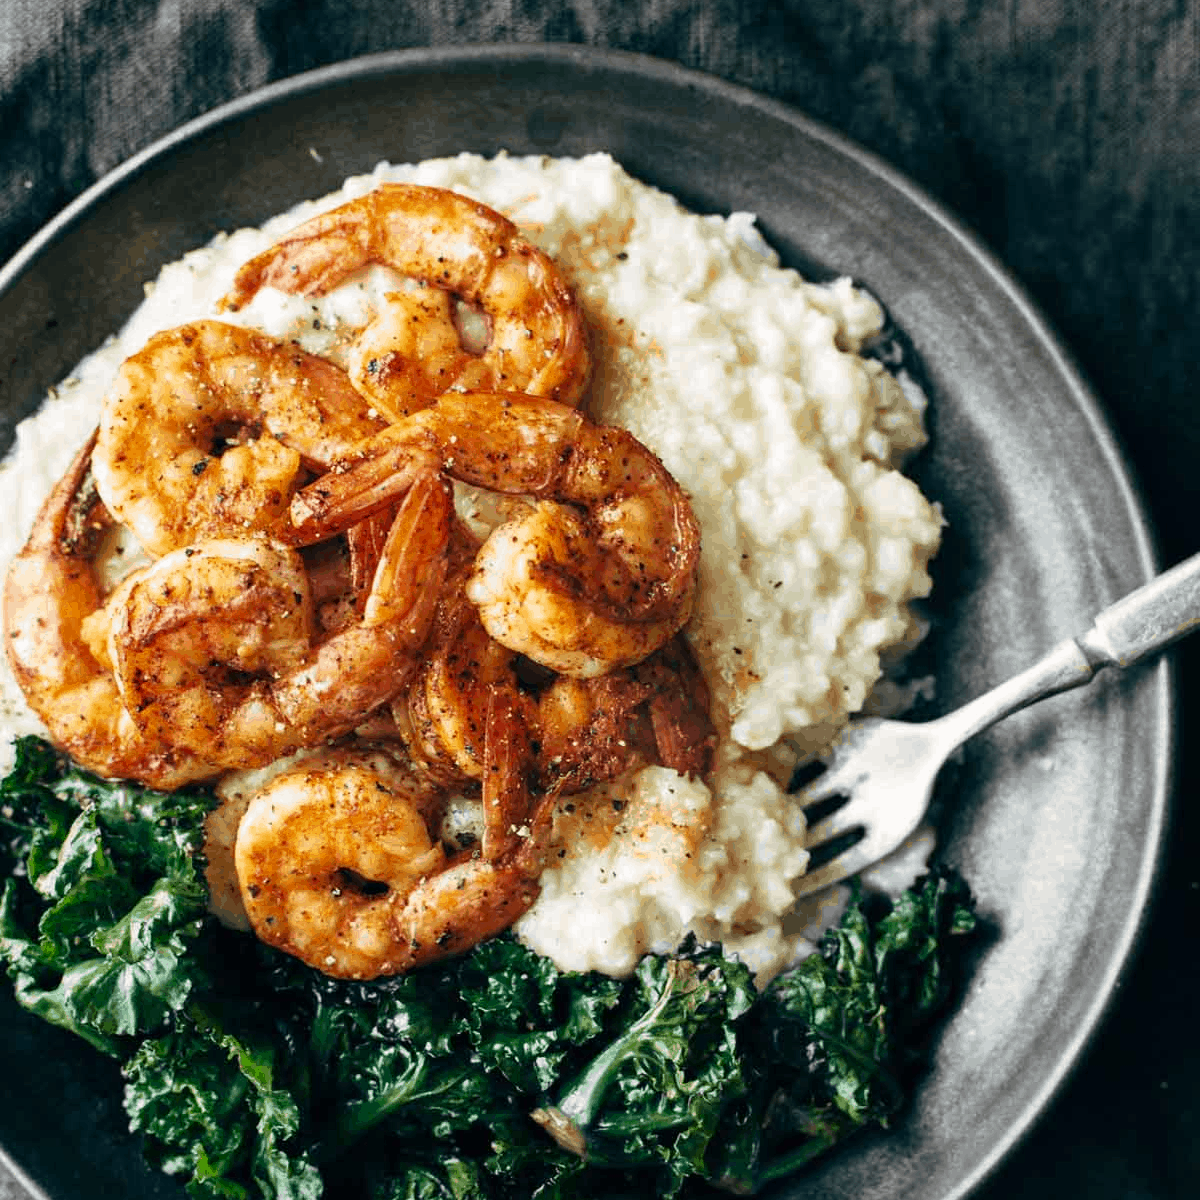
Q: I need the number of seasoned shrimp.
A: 7